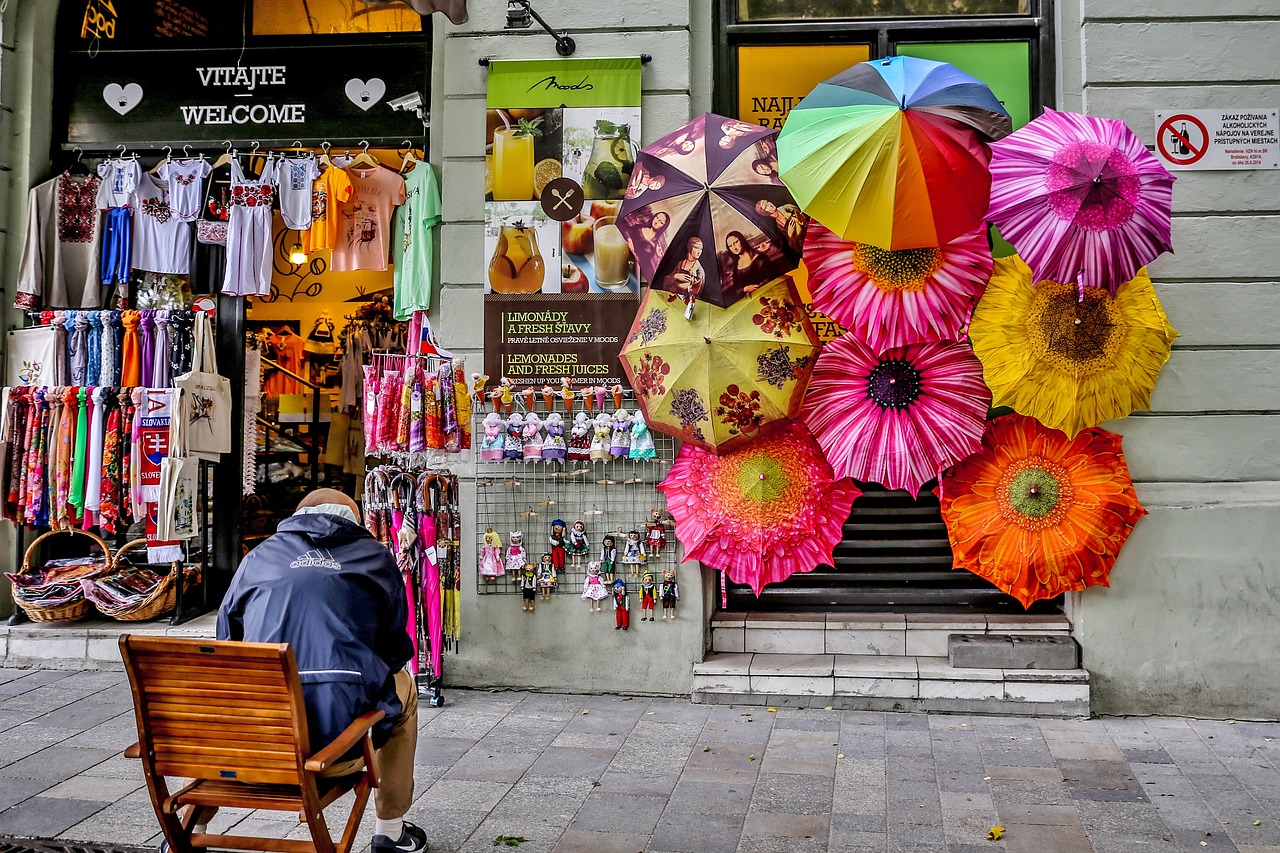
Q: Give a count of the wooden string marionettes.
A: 13